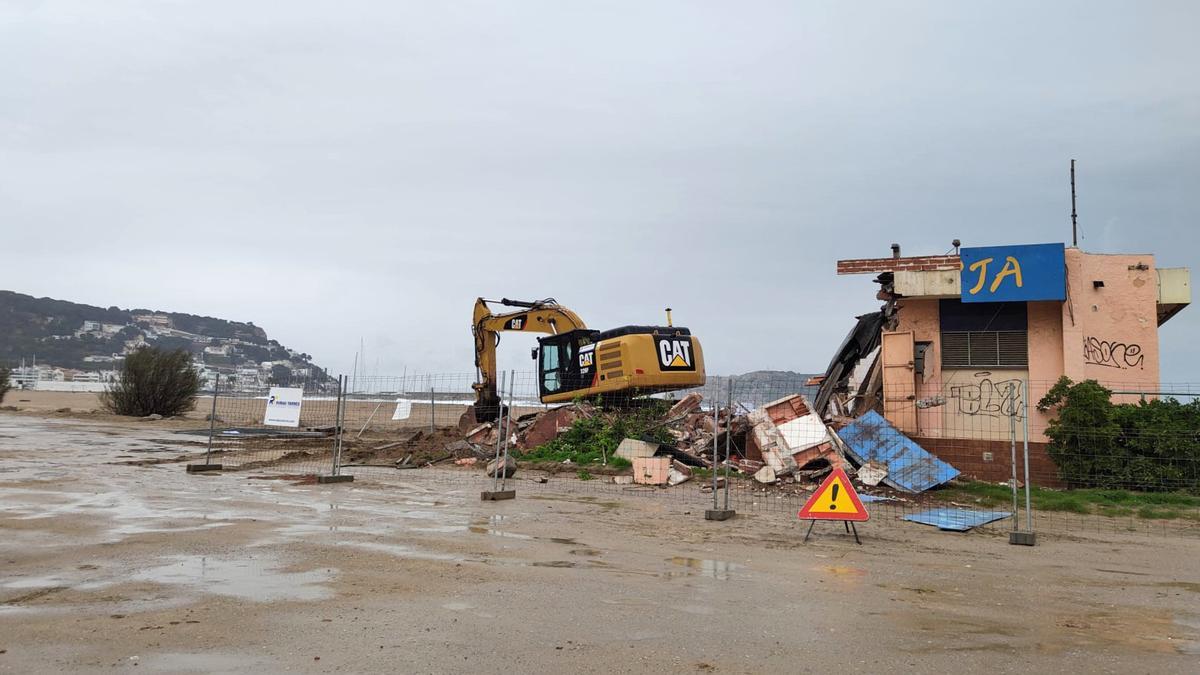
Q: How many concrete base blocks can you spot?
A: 5